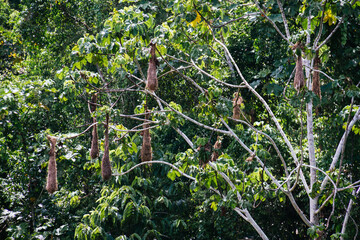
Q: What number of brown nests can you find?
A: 8